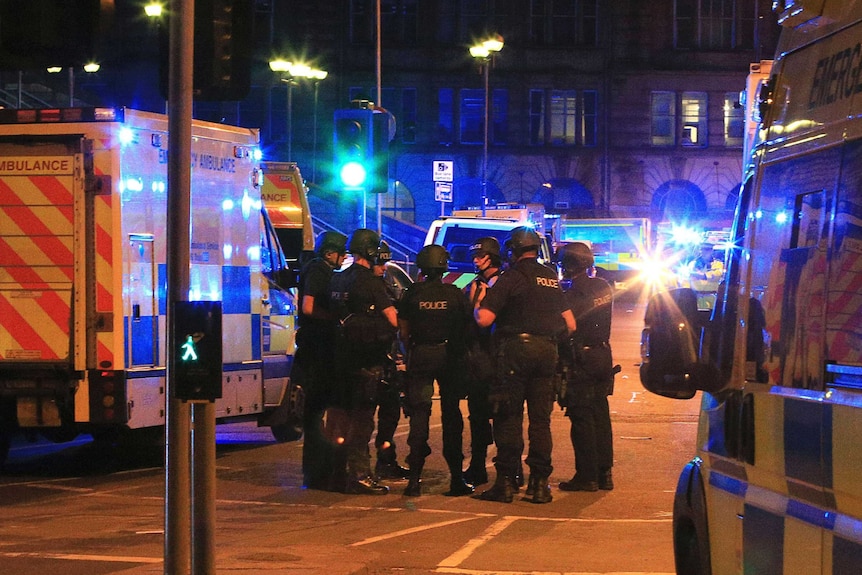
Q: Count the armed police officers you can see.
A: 7